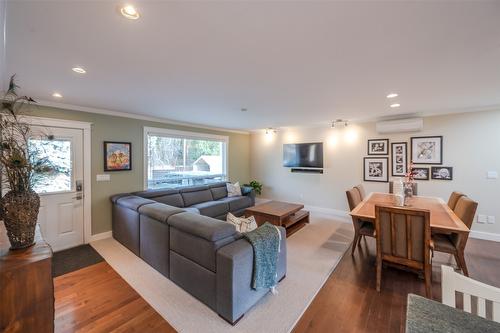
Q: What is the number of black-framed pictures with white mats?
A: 4